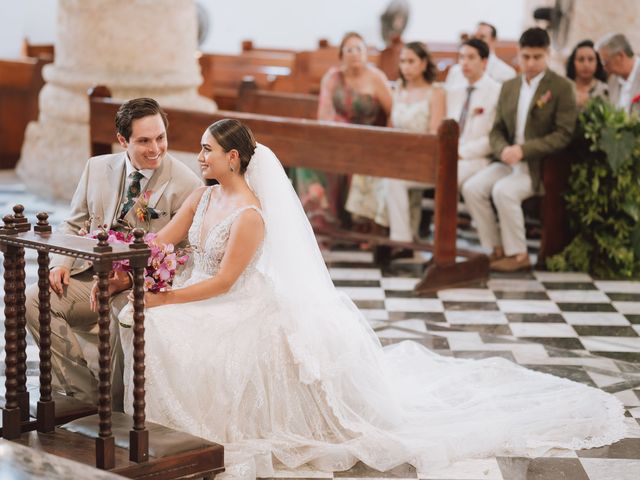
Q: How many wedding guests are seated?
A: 7